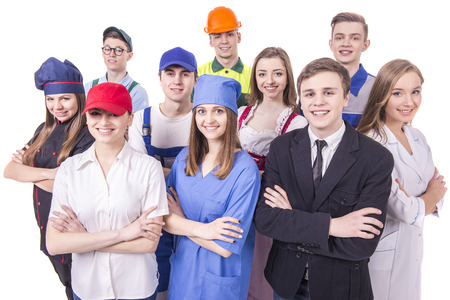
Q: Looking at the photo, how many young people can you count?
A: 10